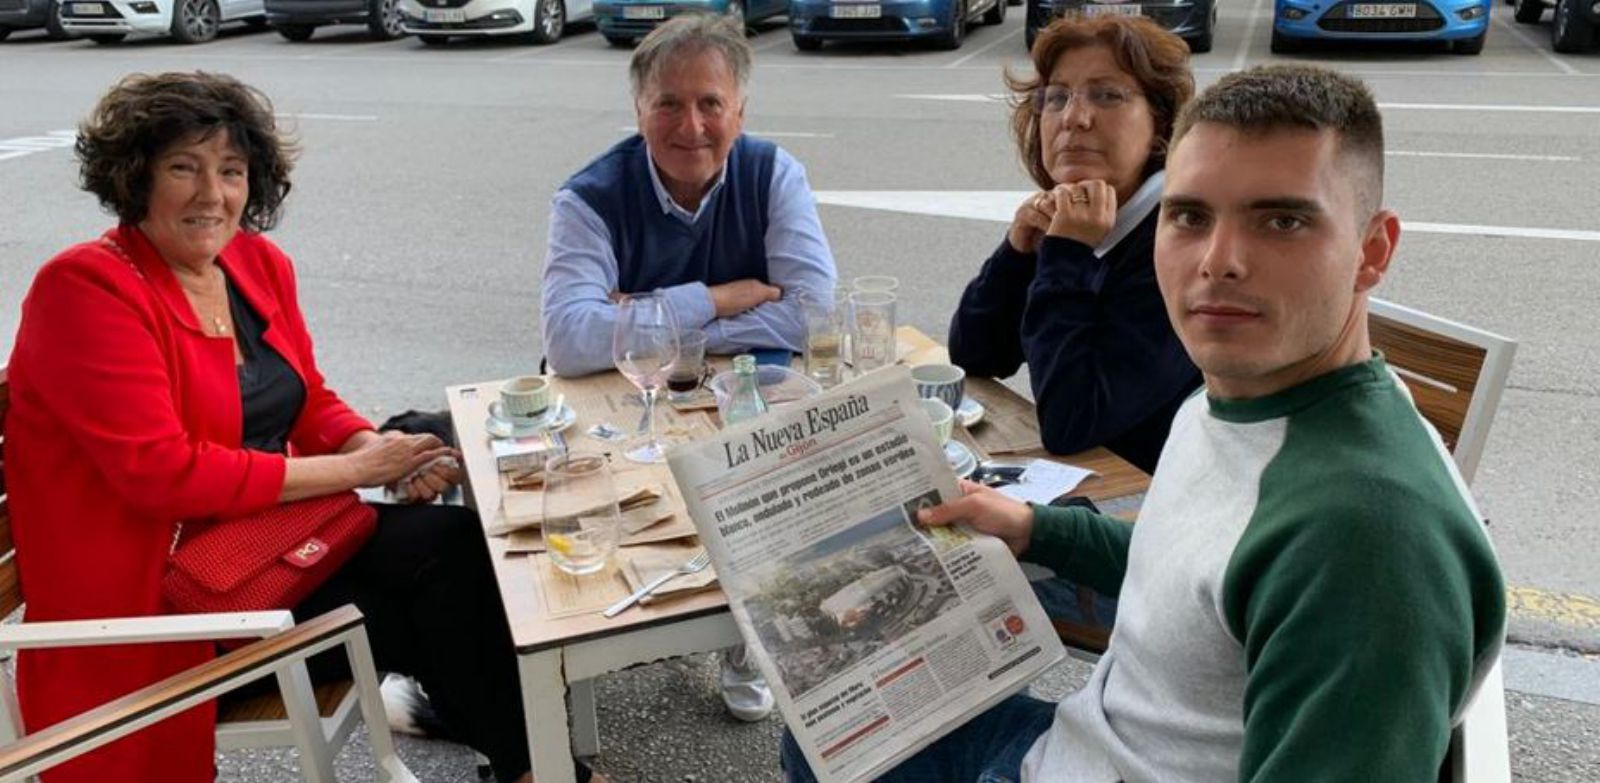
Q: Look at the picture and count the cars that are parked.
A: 9